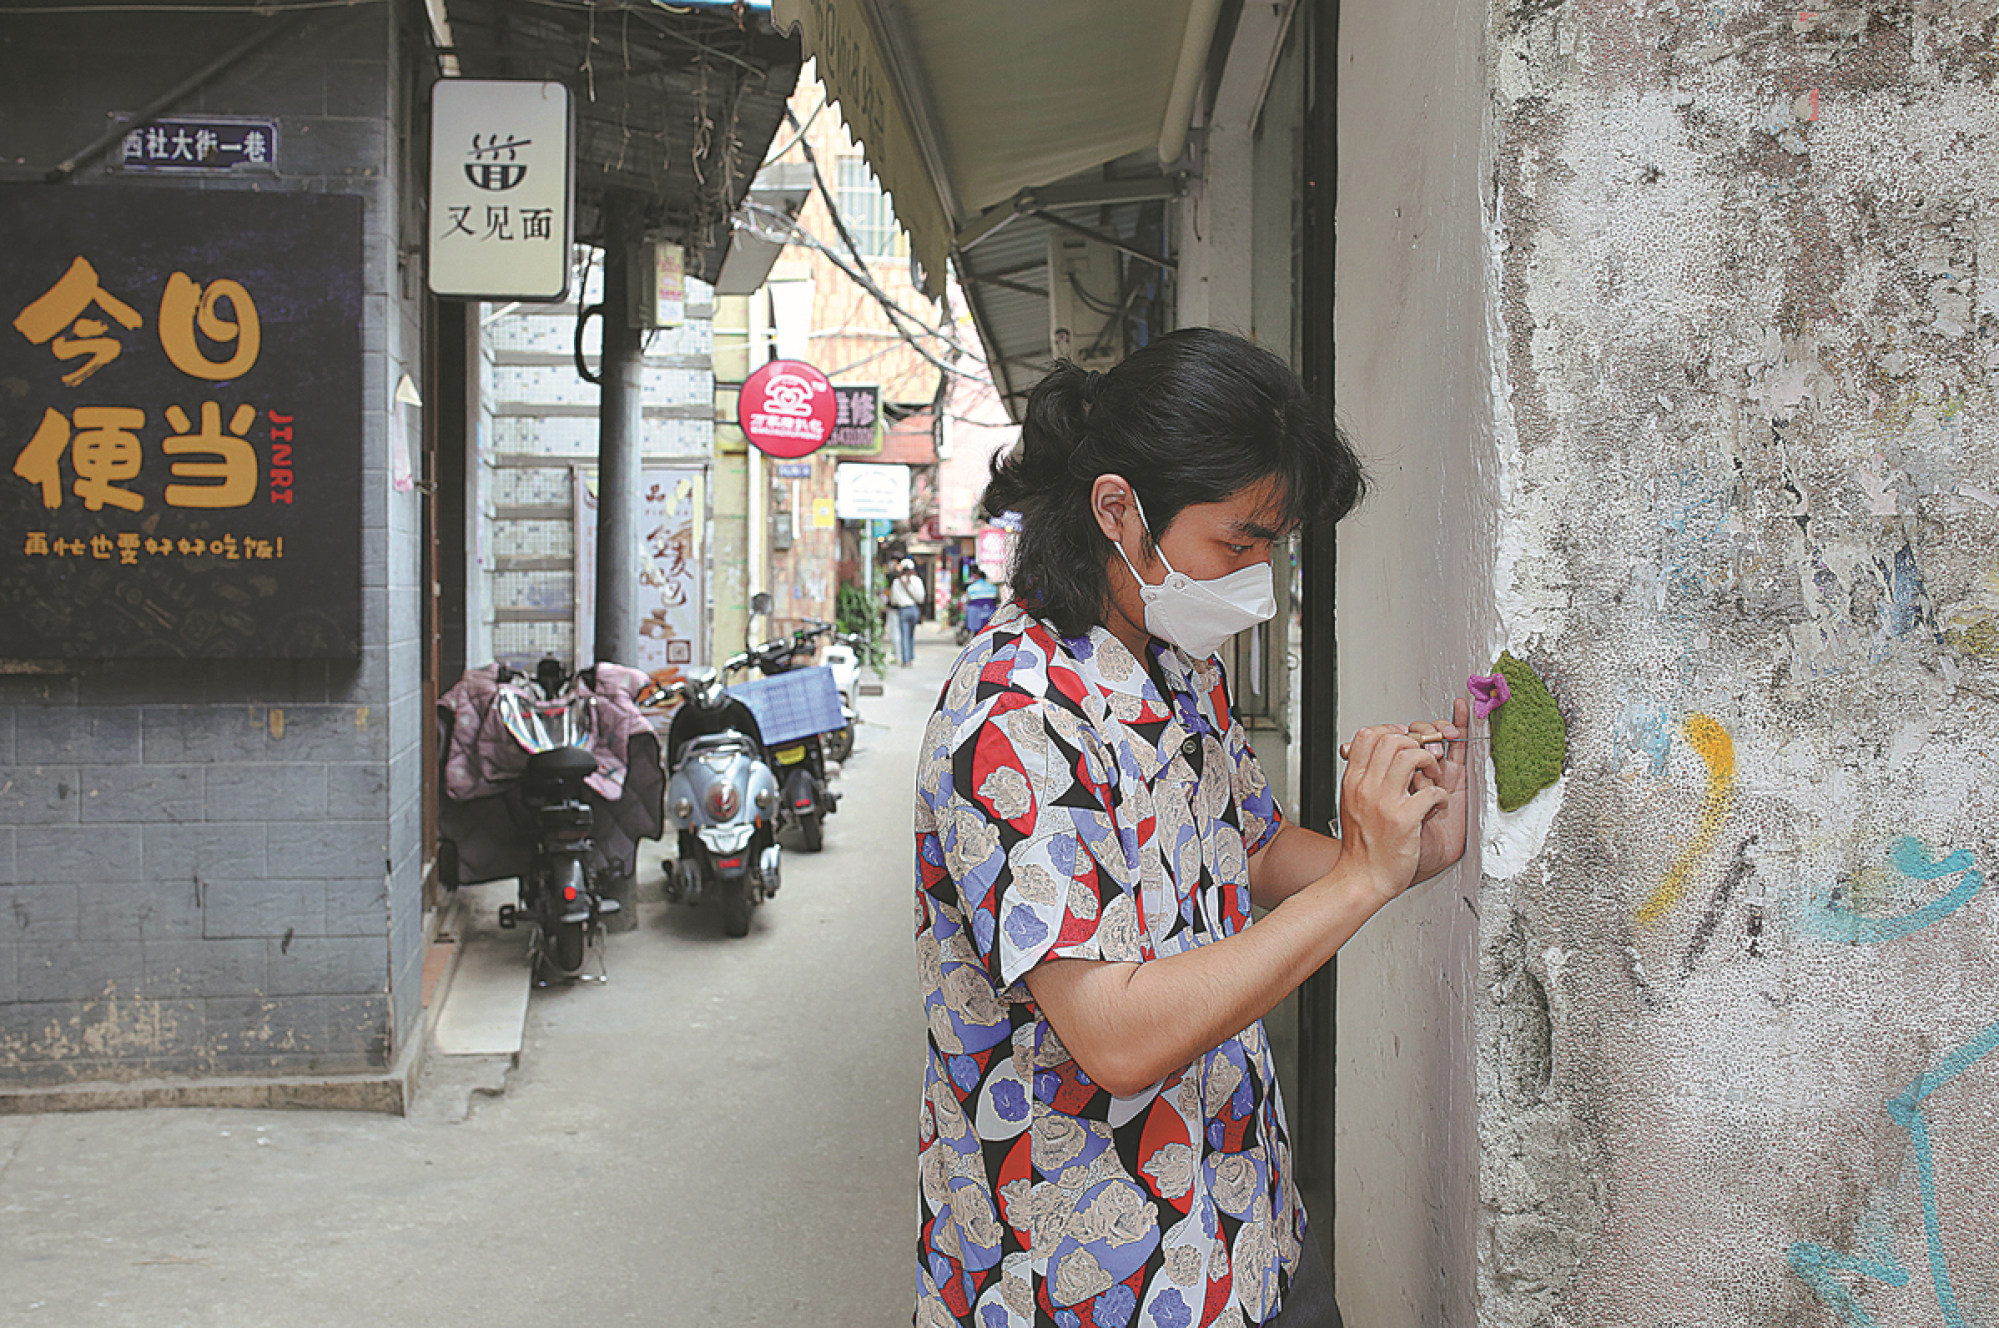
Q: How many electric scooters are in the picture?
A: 4